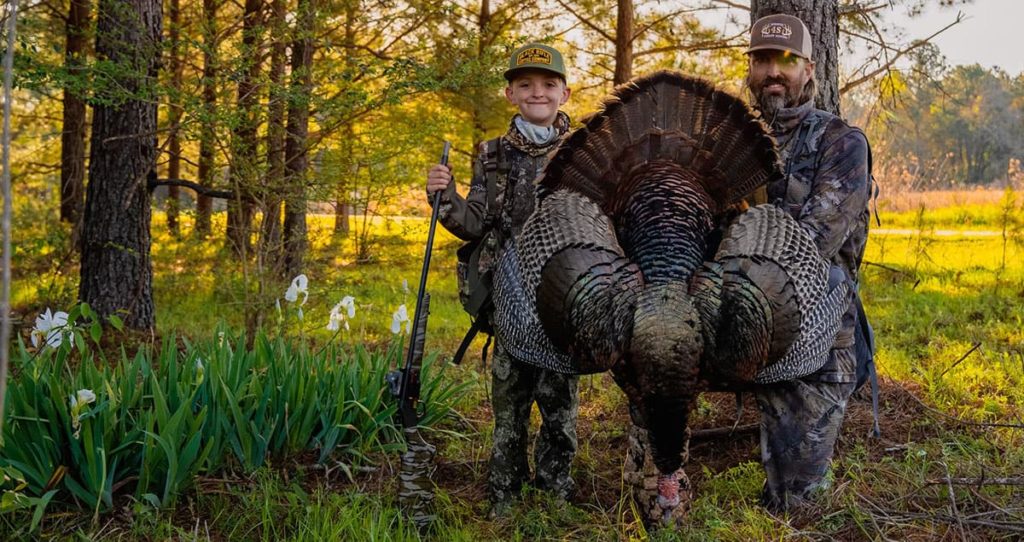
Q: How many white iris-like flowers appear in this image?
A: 5